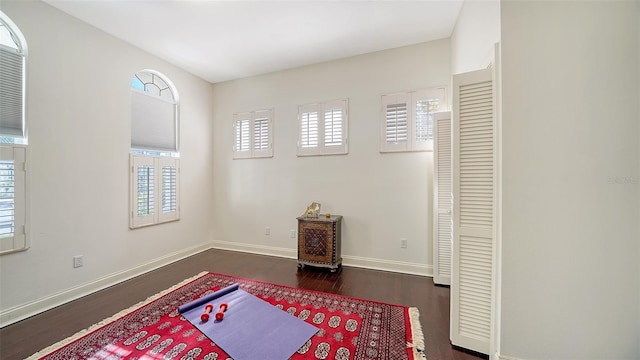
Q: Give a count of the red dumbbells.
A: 2